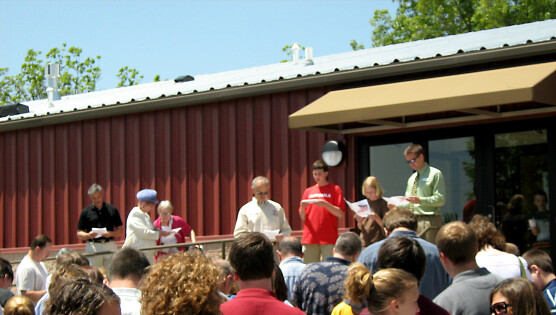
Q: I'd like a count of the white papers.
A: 6